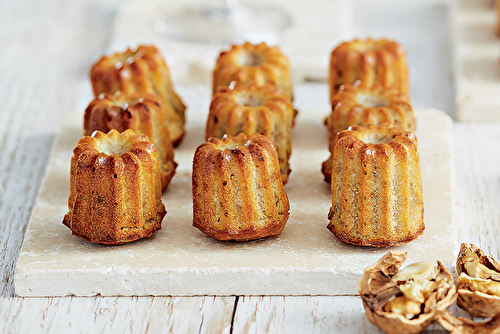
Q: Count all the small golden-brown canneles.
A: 9